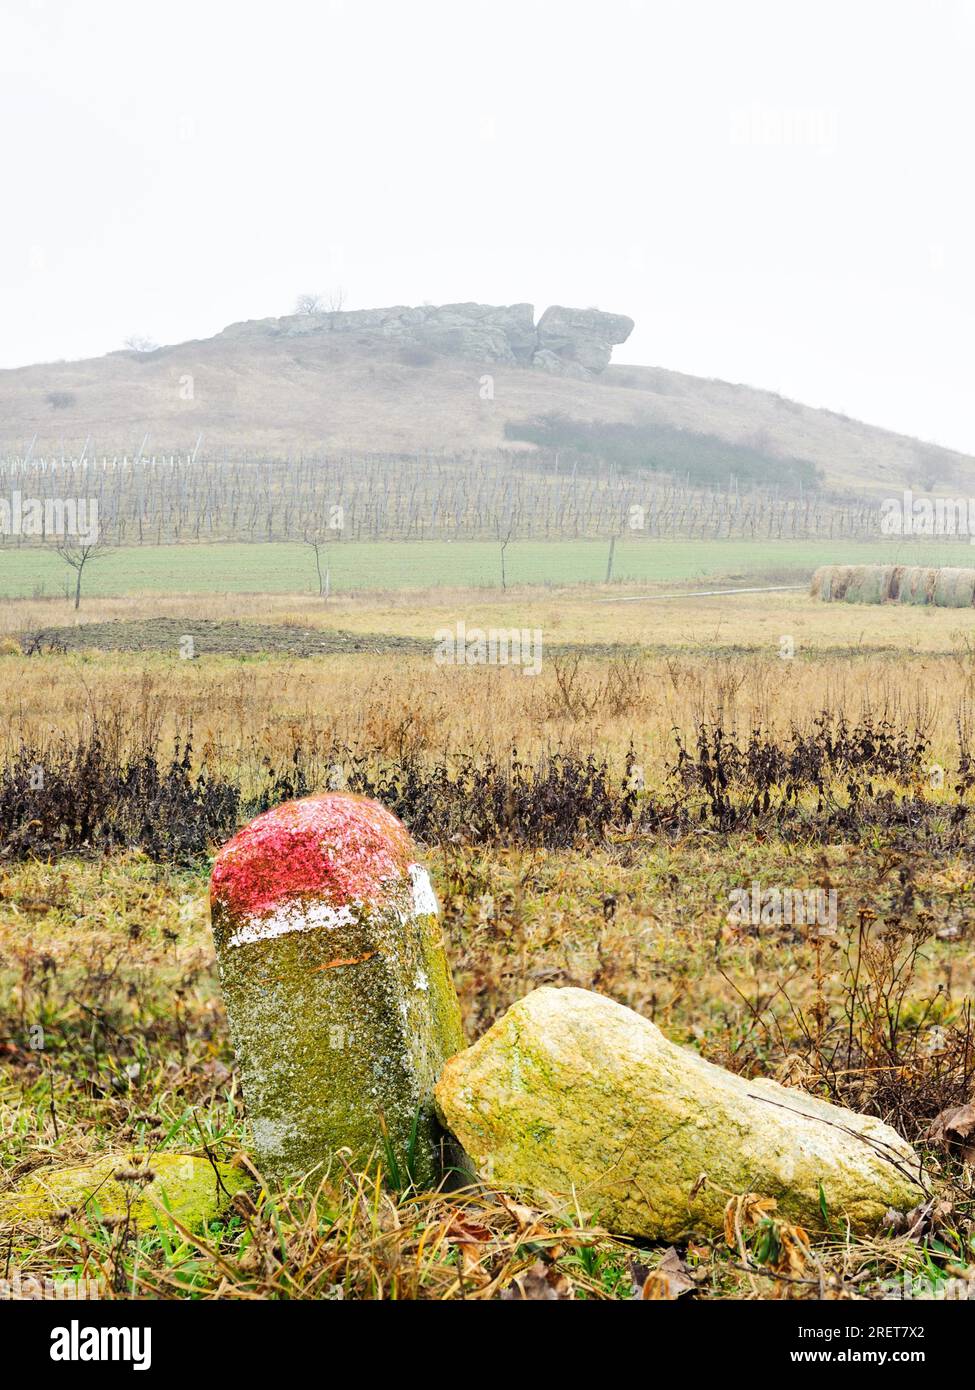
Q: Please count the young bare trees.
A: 3